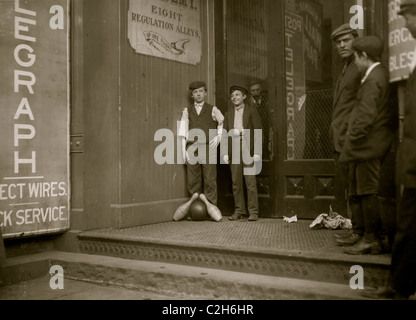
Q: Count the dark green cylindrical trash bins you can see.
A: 0